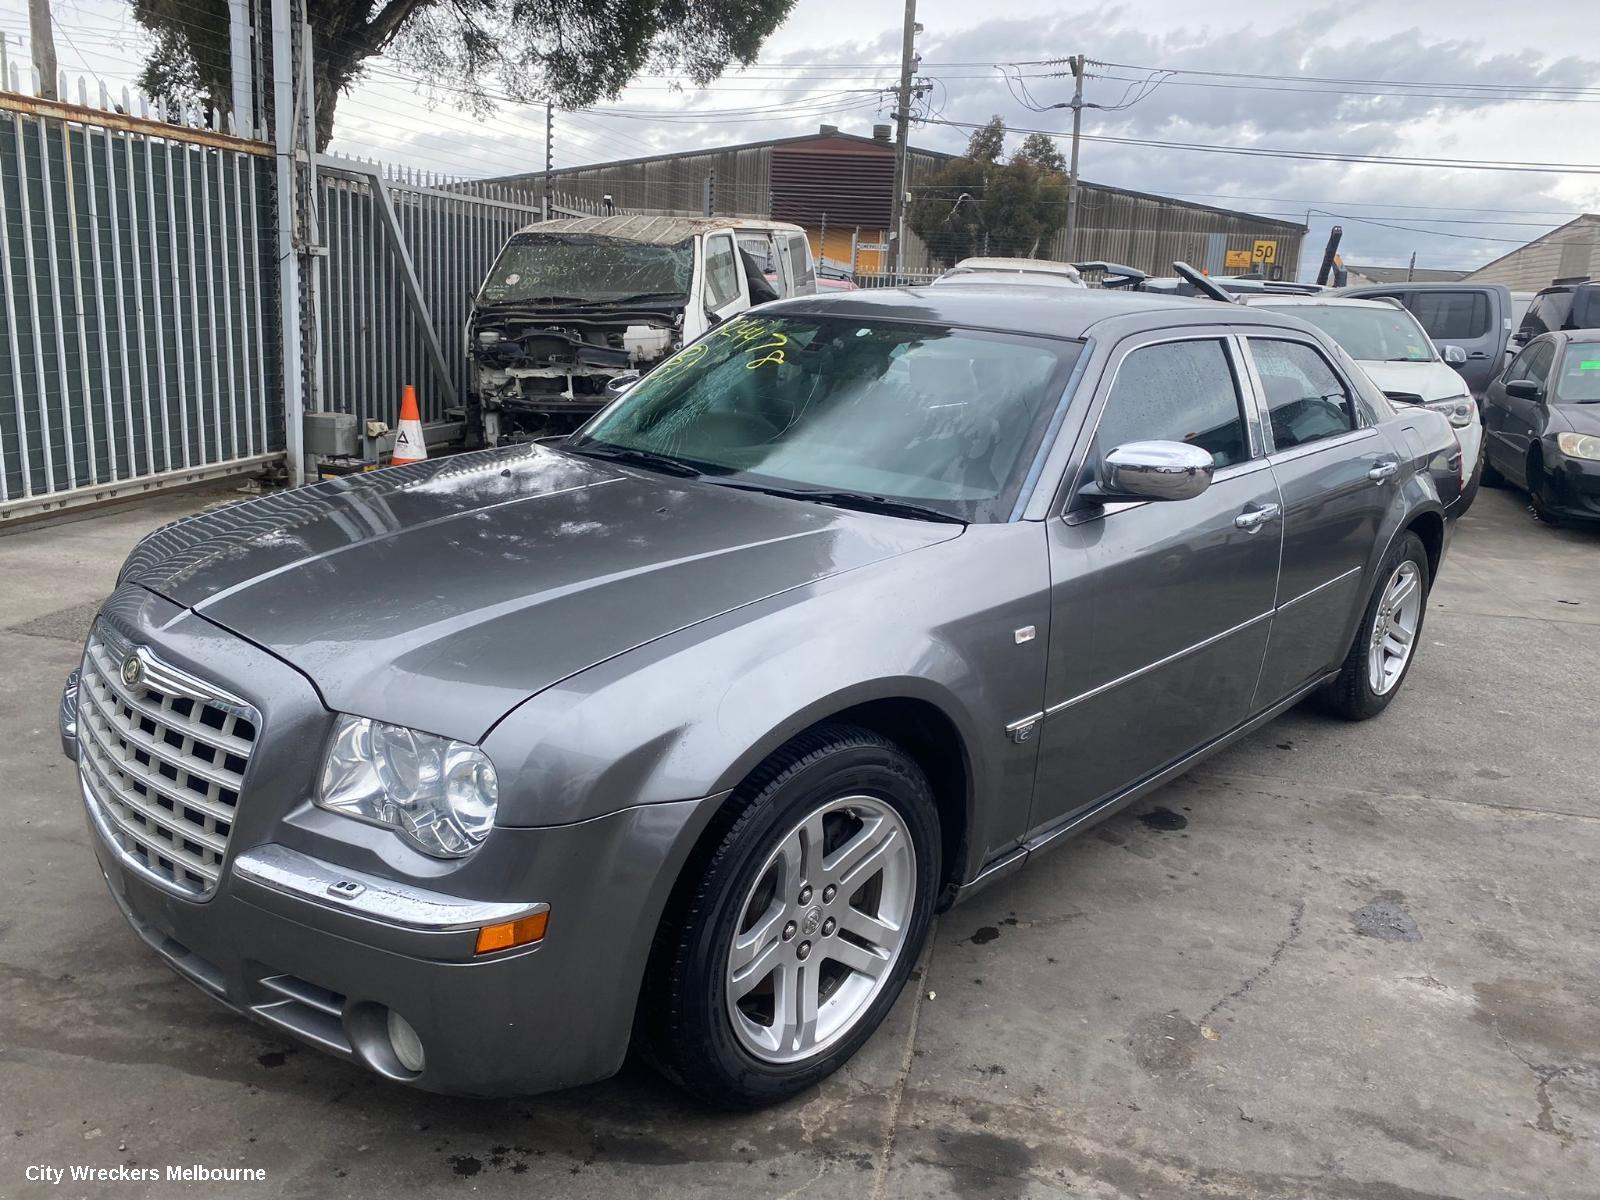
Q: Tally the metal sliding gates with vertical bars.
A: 1